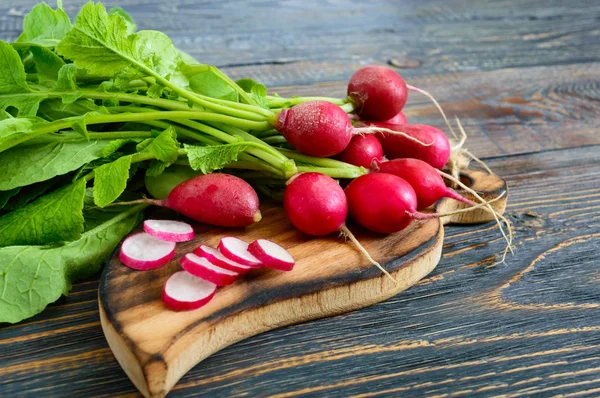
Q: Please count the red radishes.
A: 9